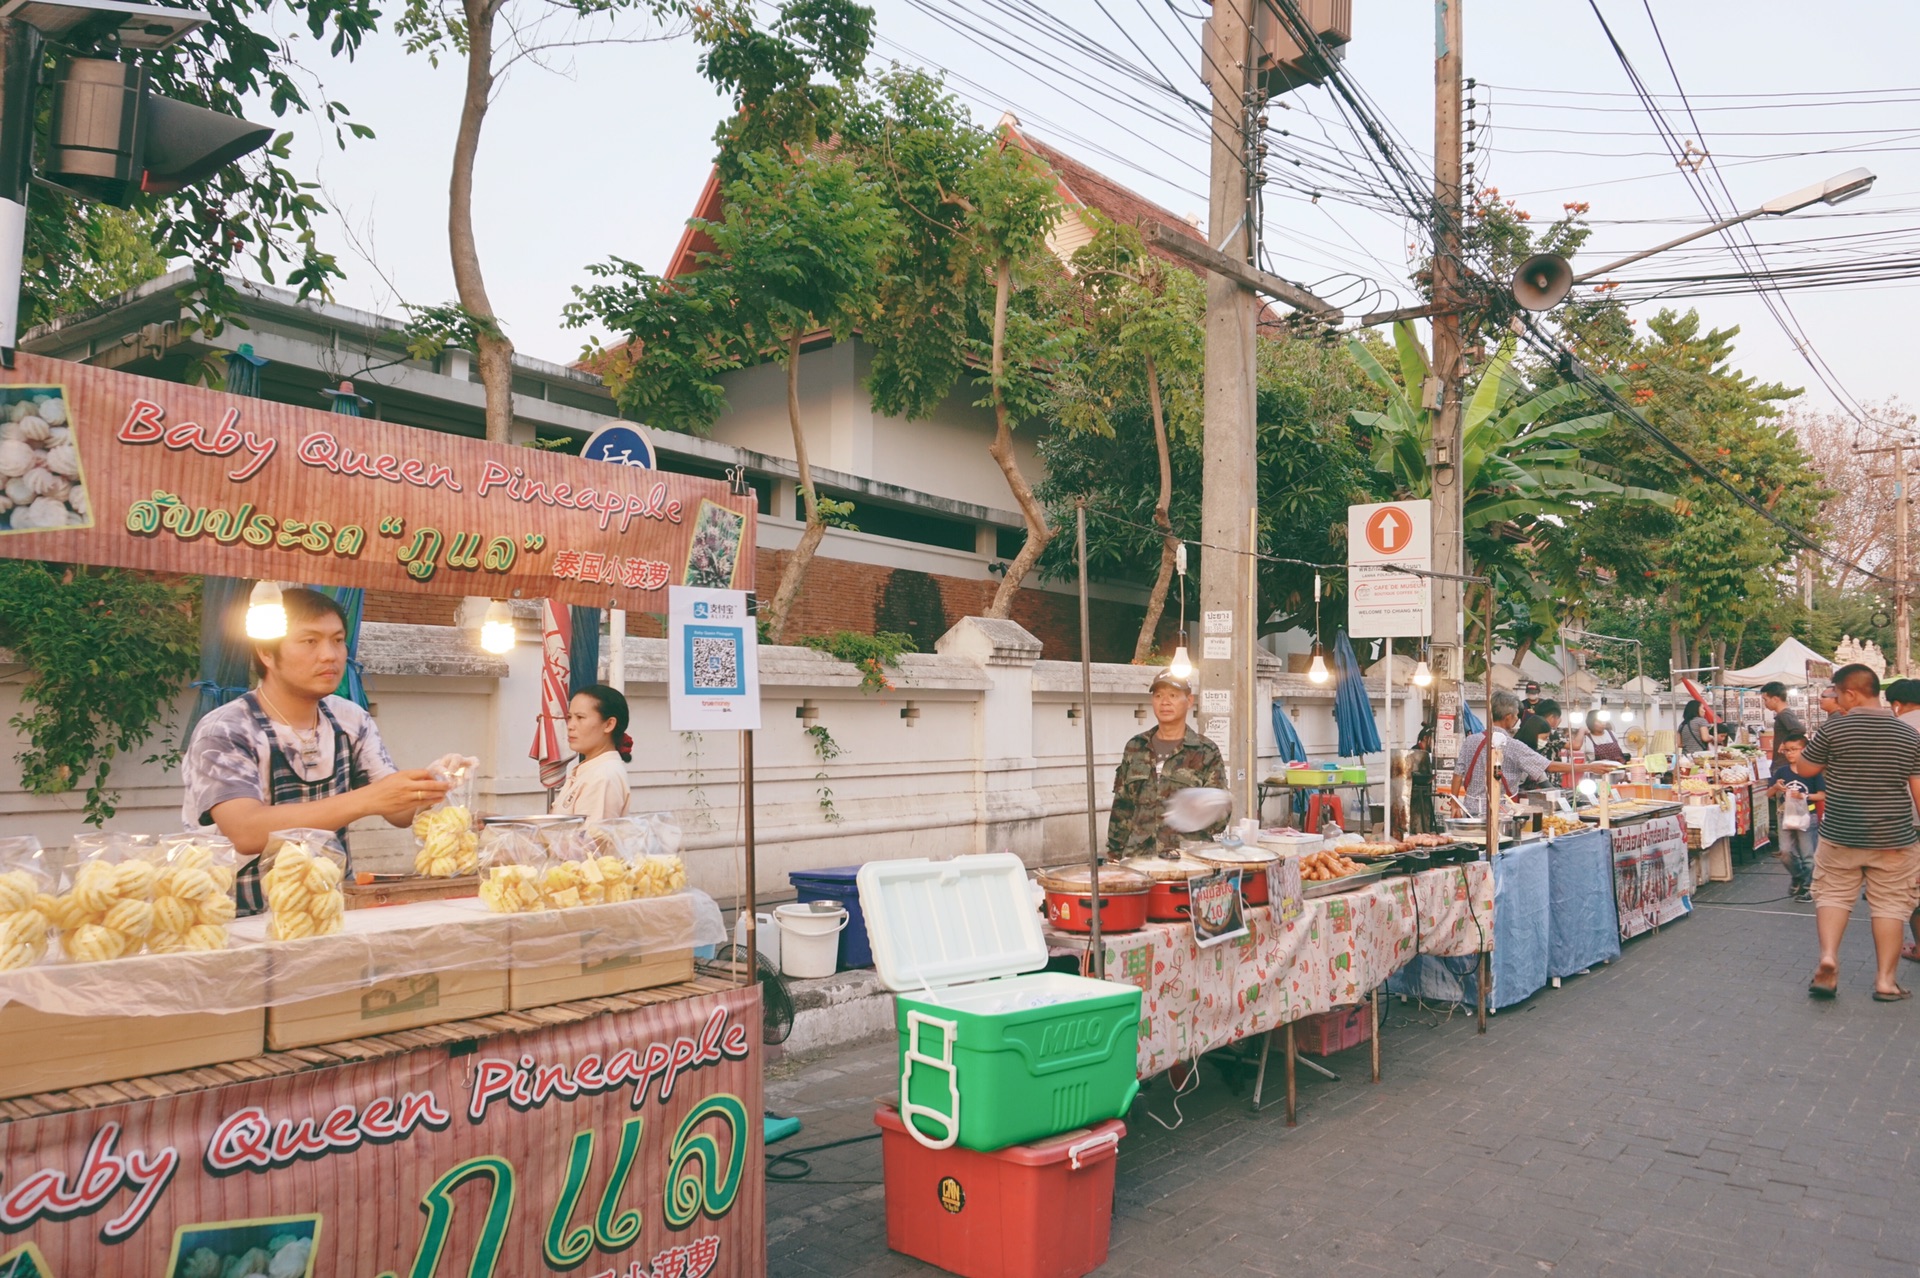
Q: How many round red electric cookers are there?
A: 3